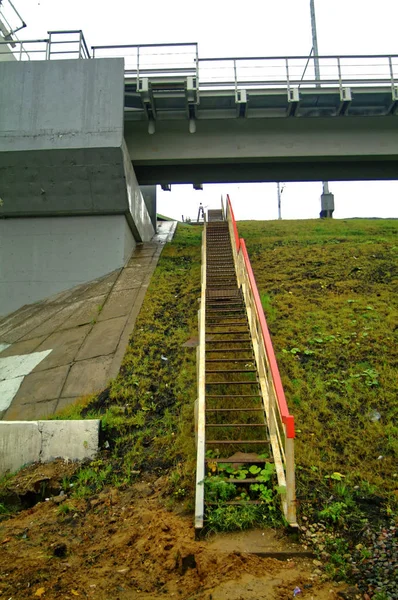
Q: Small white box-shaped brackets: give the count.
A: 6